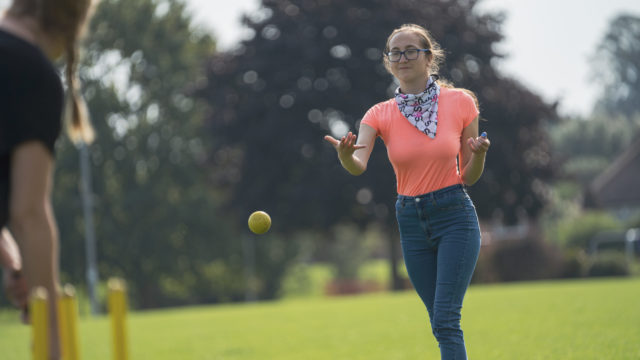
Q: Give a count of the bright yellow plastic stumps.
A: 3